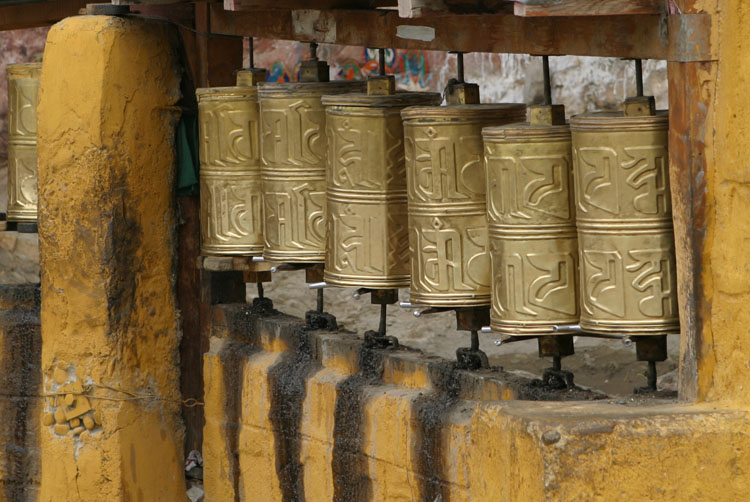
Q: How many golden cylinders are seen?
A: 7